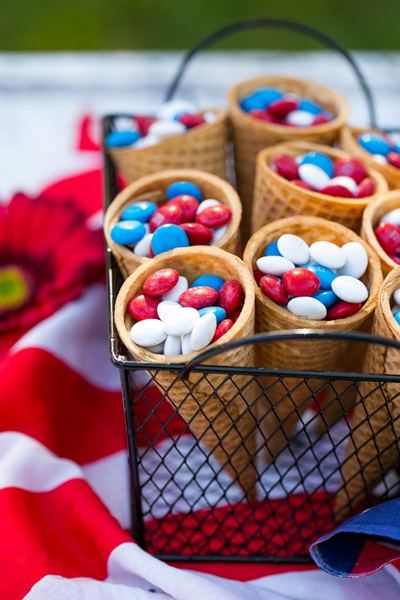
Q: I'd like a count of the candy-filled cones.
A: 9